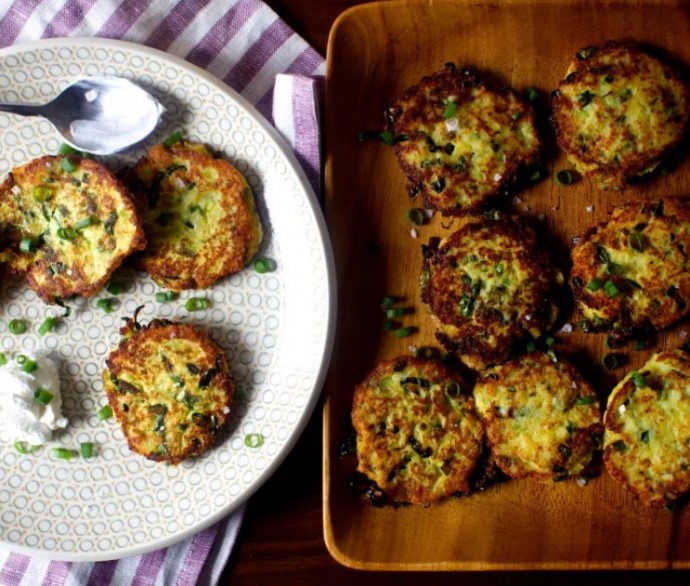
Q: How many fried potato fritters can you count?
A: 10